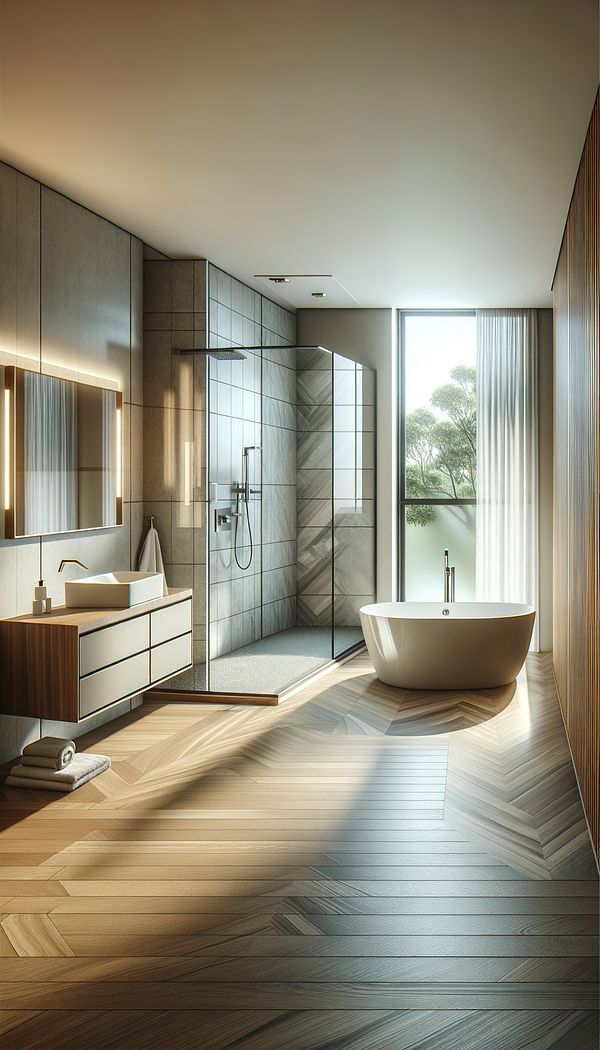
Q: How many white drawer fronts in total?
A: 4